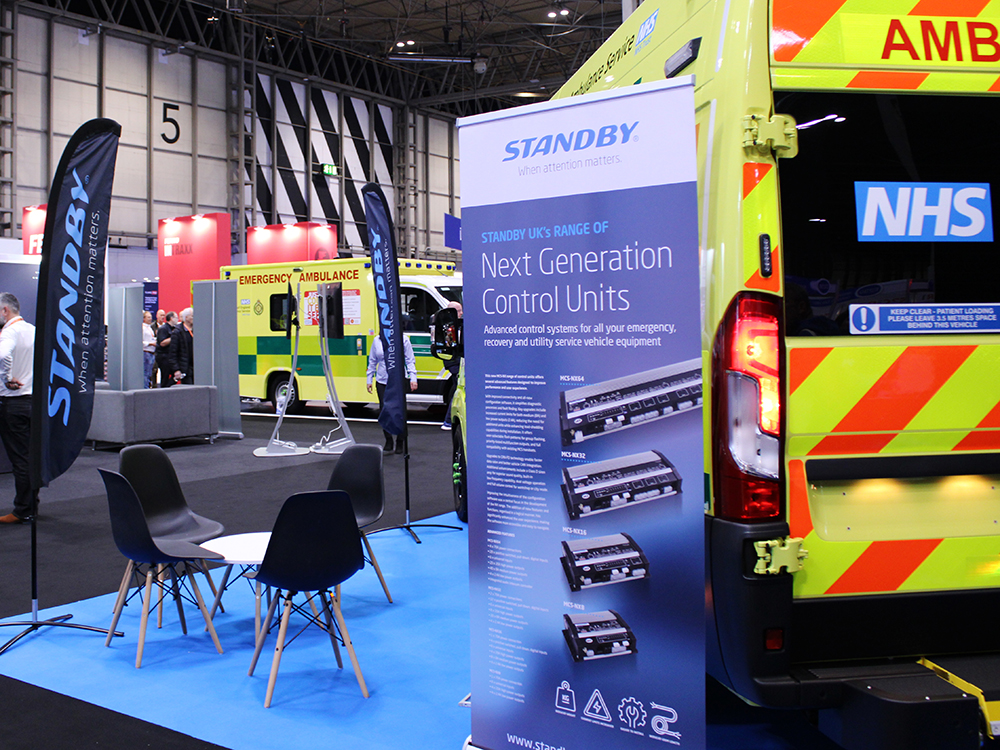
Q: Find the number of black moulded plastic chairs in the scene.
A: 4